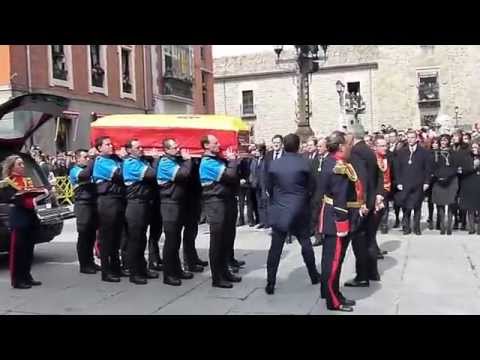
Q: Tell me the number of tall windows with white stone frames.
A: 3